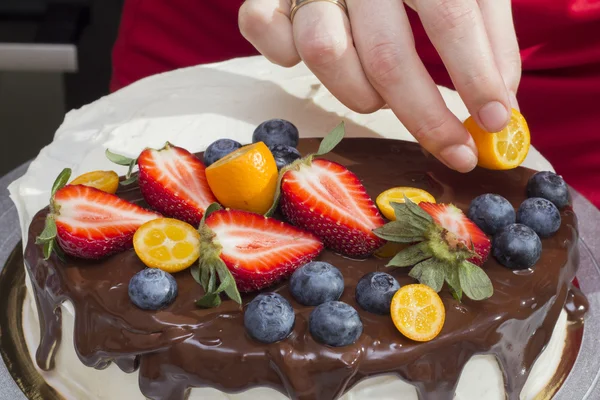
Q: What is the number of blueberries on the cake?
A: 12